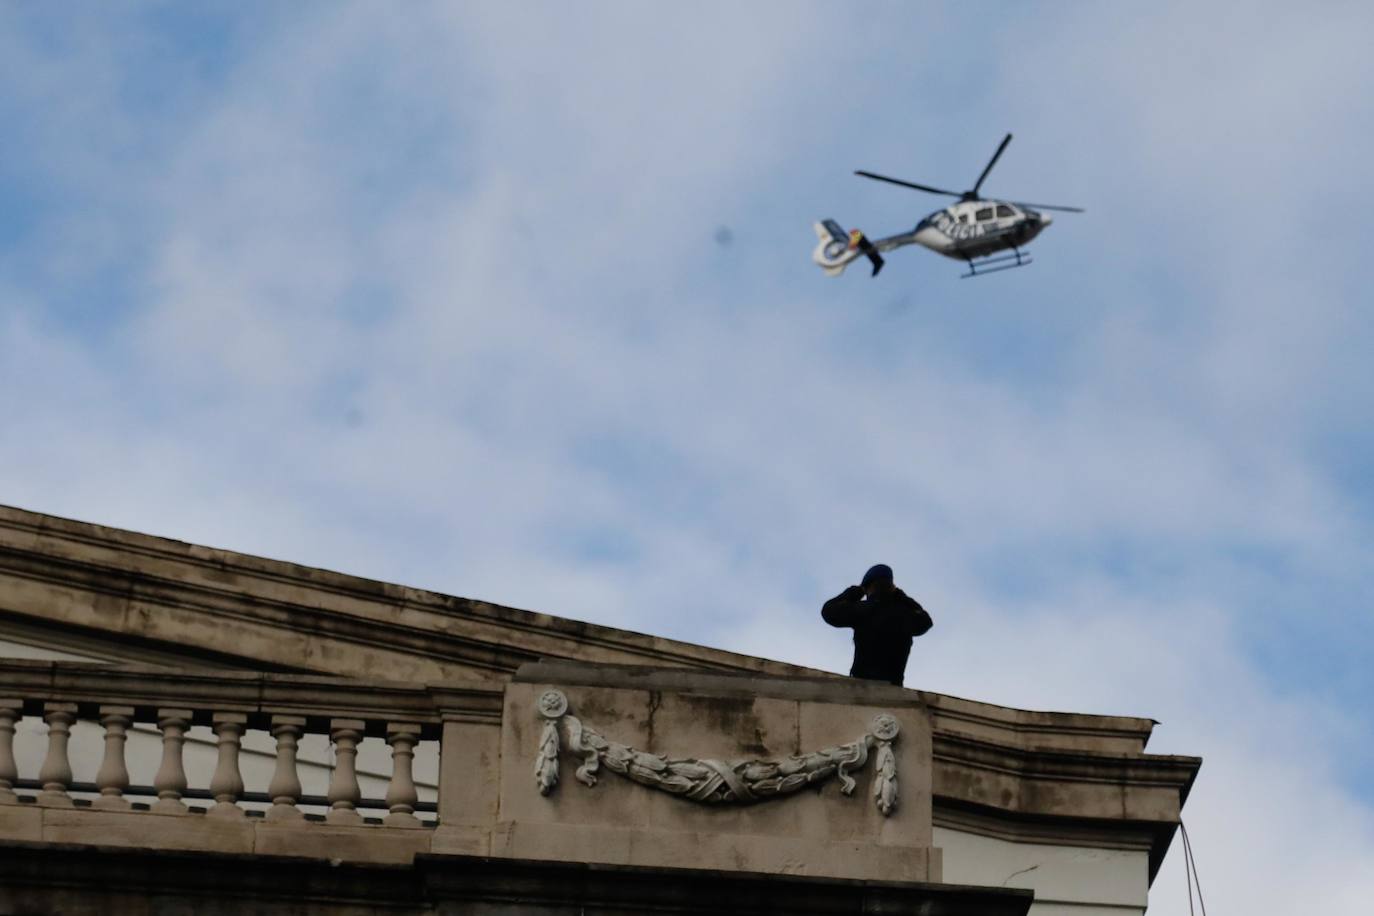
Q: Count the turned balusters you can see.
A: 8